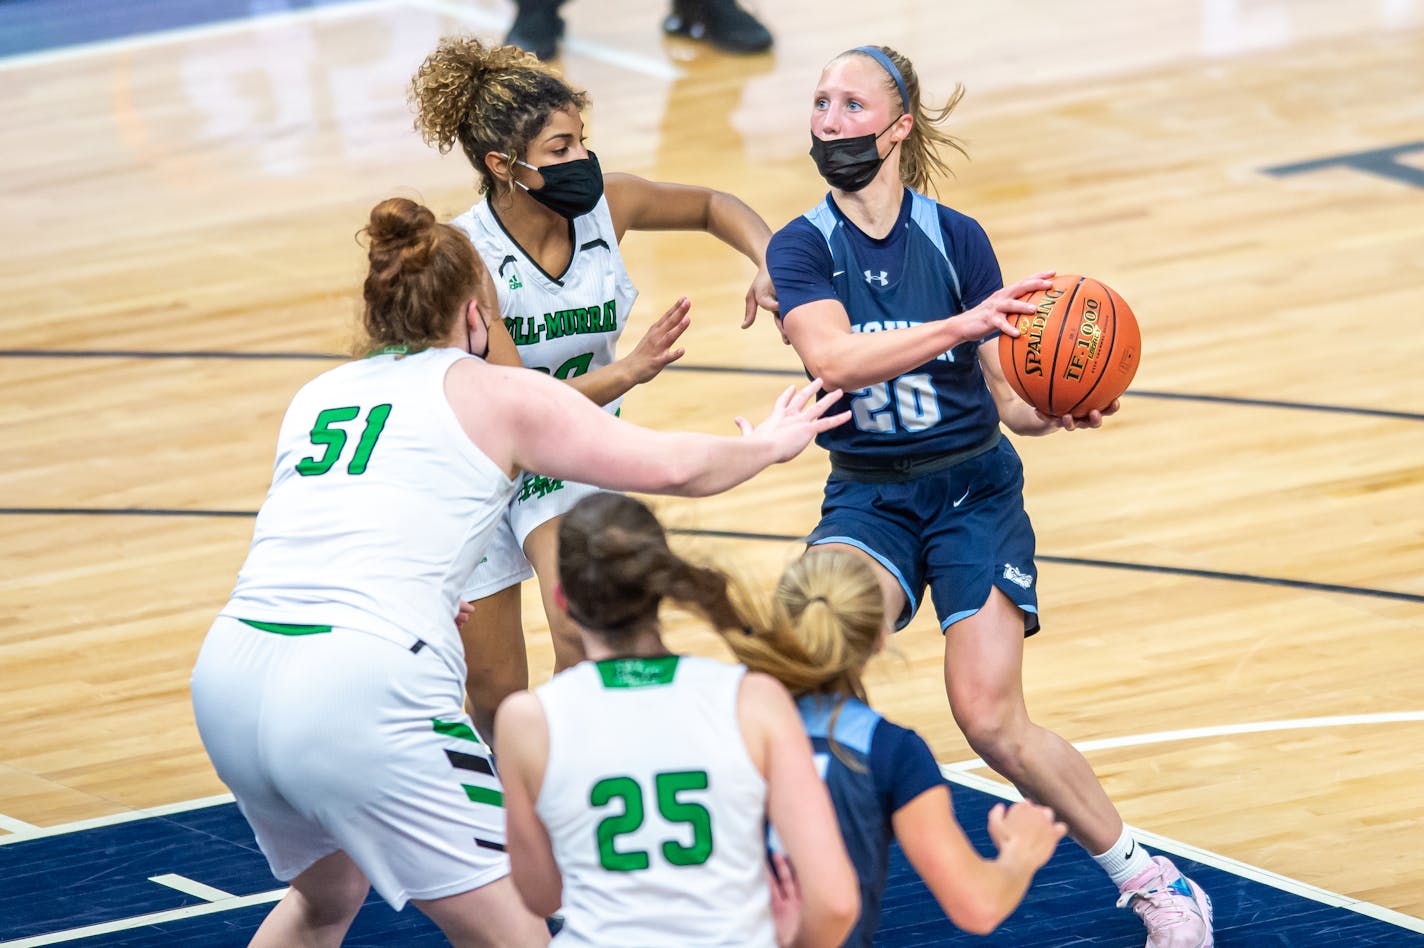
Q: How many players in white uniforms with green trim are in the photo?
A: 3